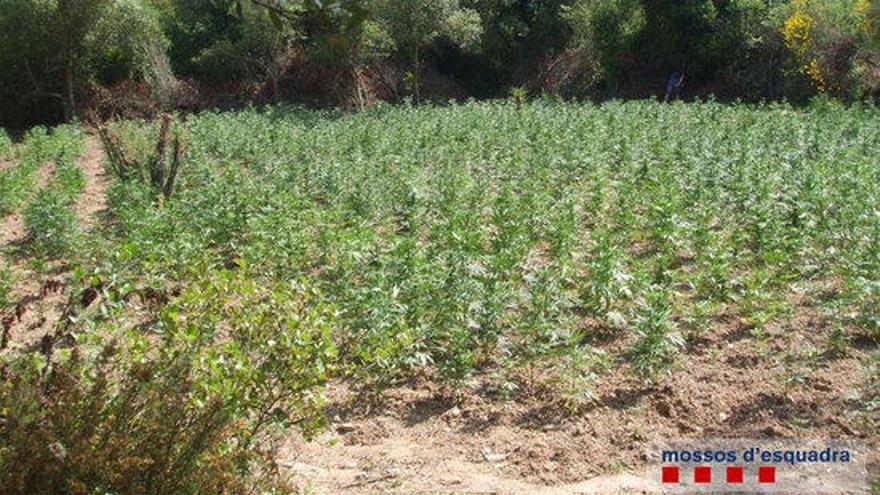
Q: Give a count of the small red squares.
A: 4